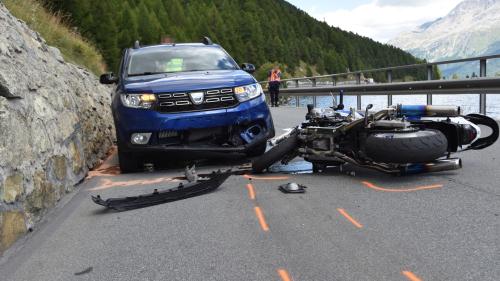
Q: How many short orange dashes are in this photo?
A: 5